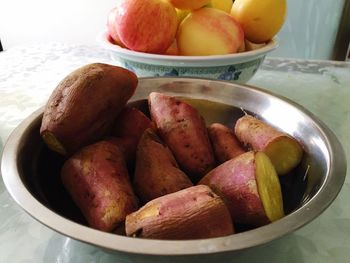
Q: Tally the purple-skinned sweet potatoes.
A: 9